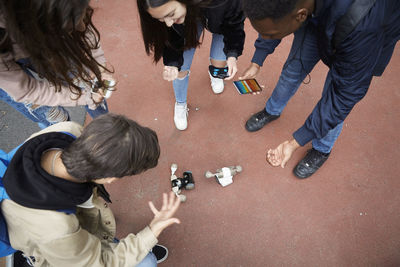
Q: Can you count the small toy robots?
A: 2